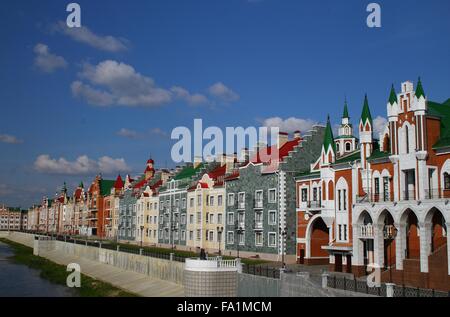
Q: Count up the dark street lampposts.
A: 6